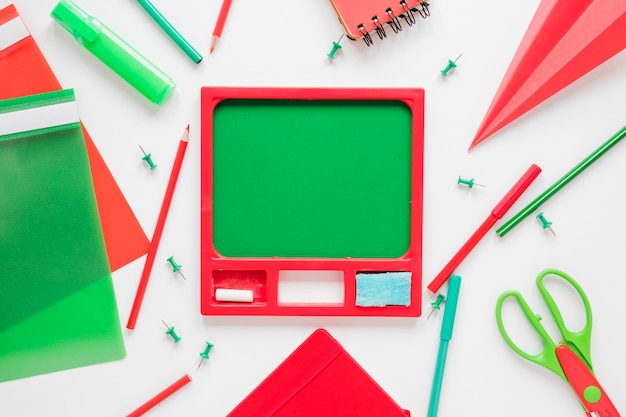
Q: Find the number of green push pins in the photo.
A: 9